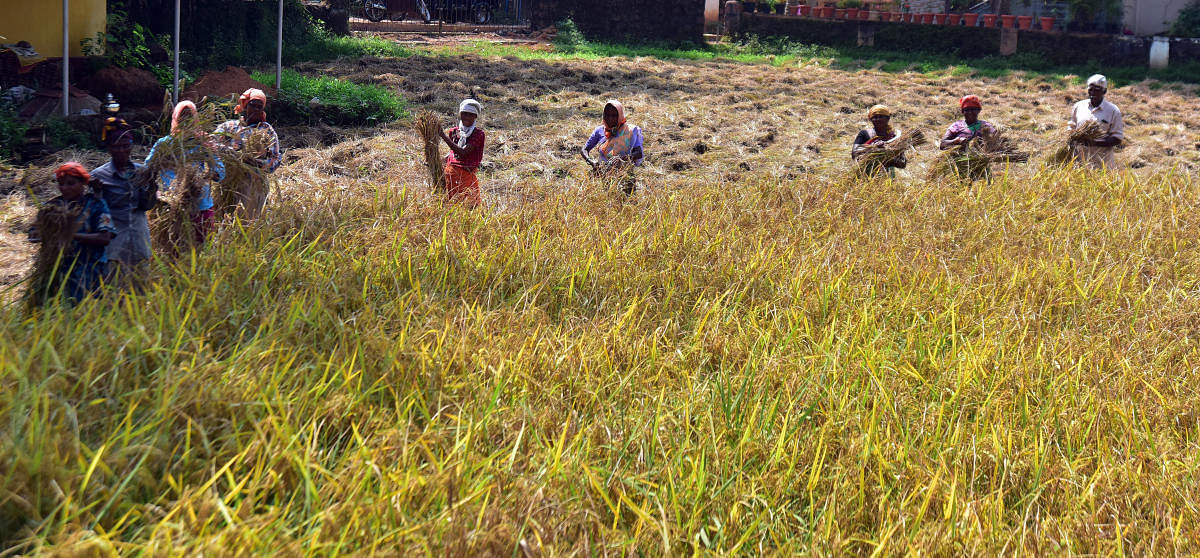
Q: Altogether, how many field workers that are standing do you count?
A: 9